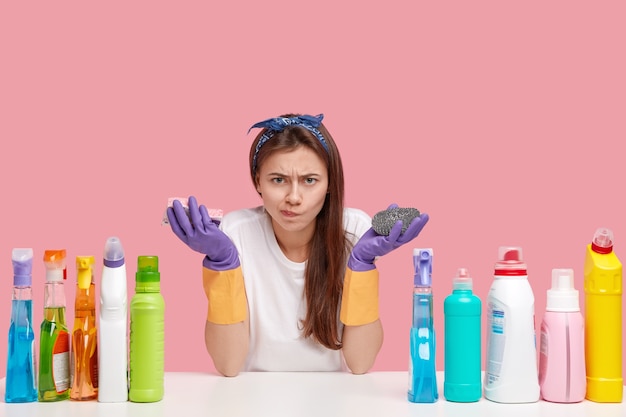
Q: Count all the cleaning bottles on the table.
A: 10